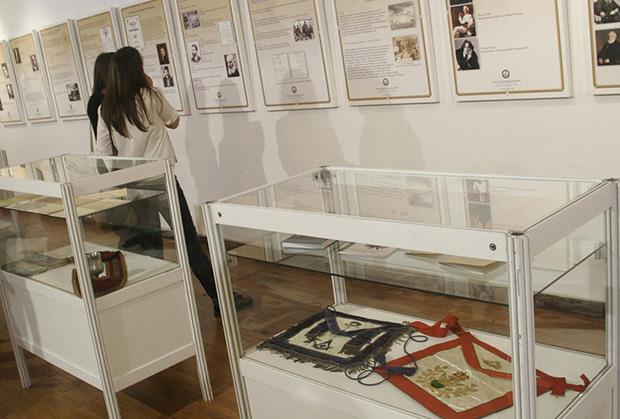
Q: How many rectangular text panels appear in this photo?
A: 10